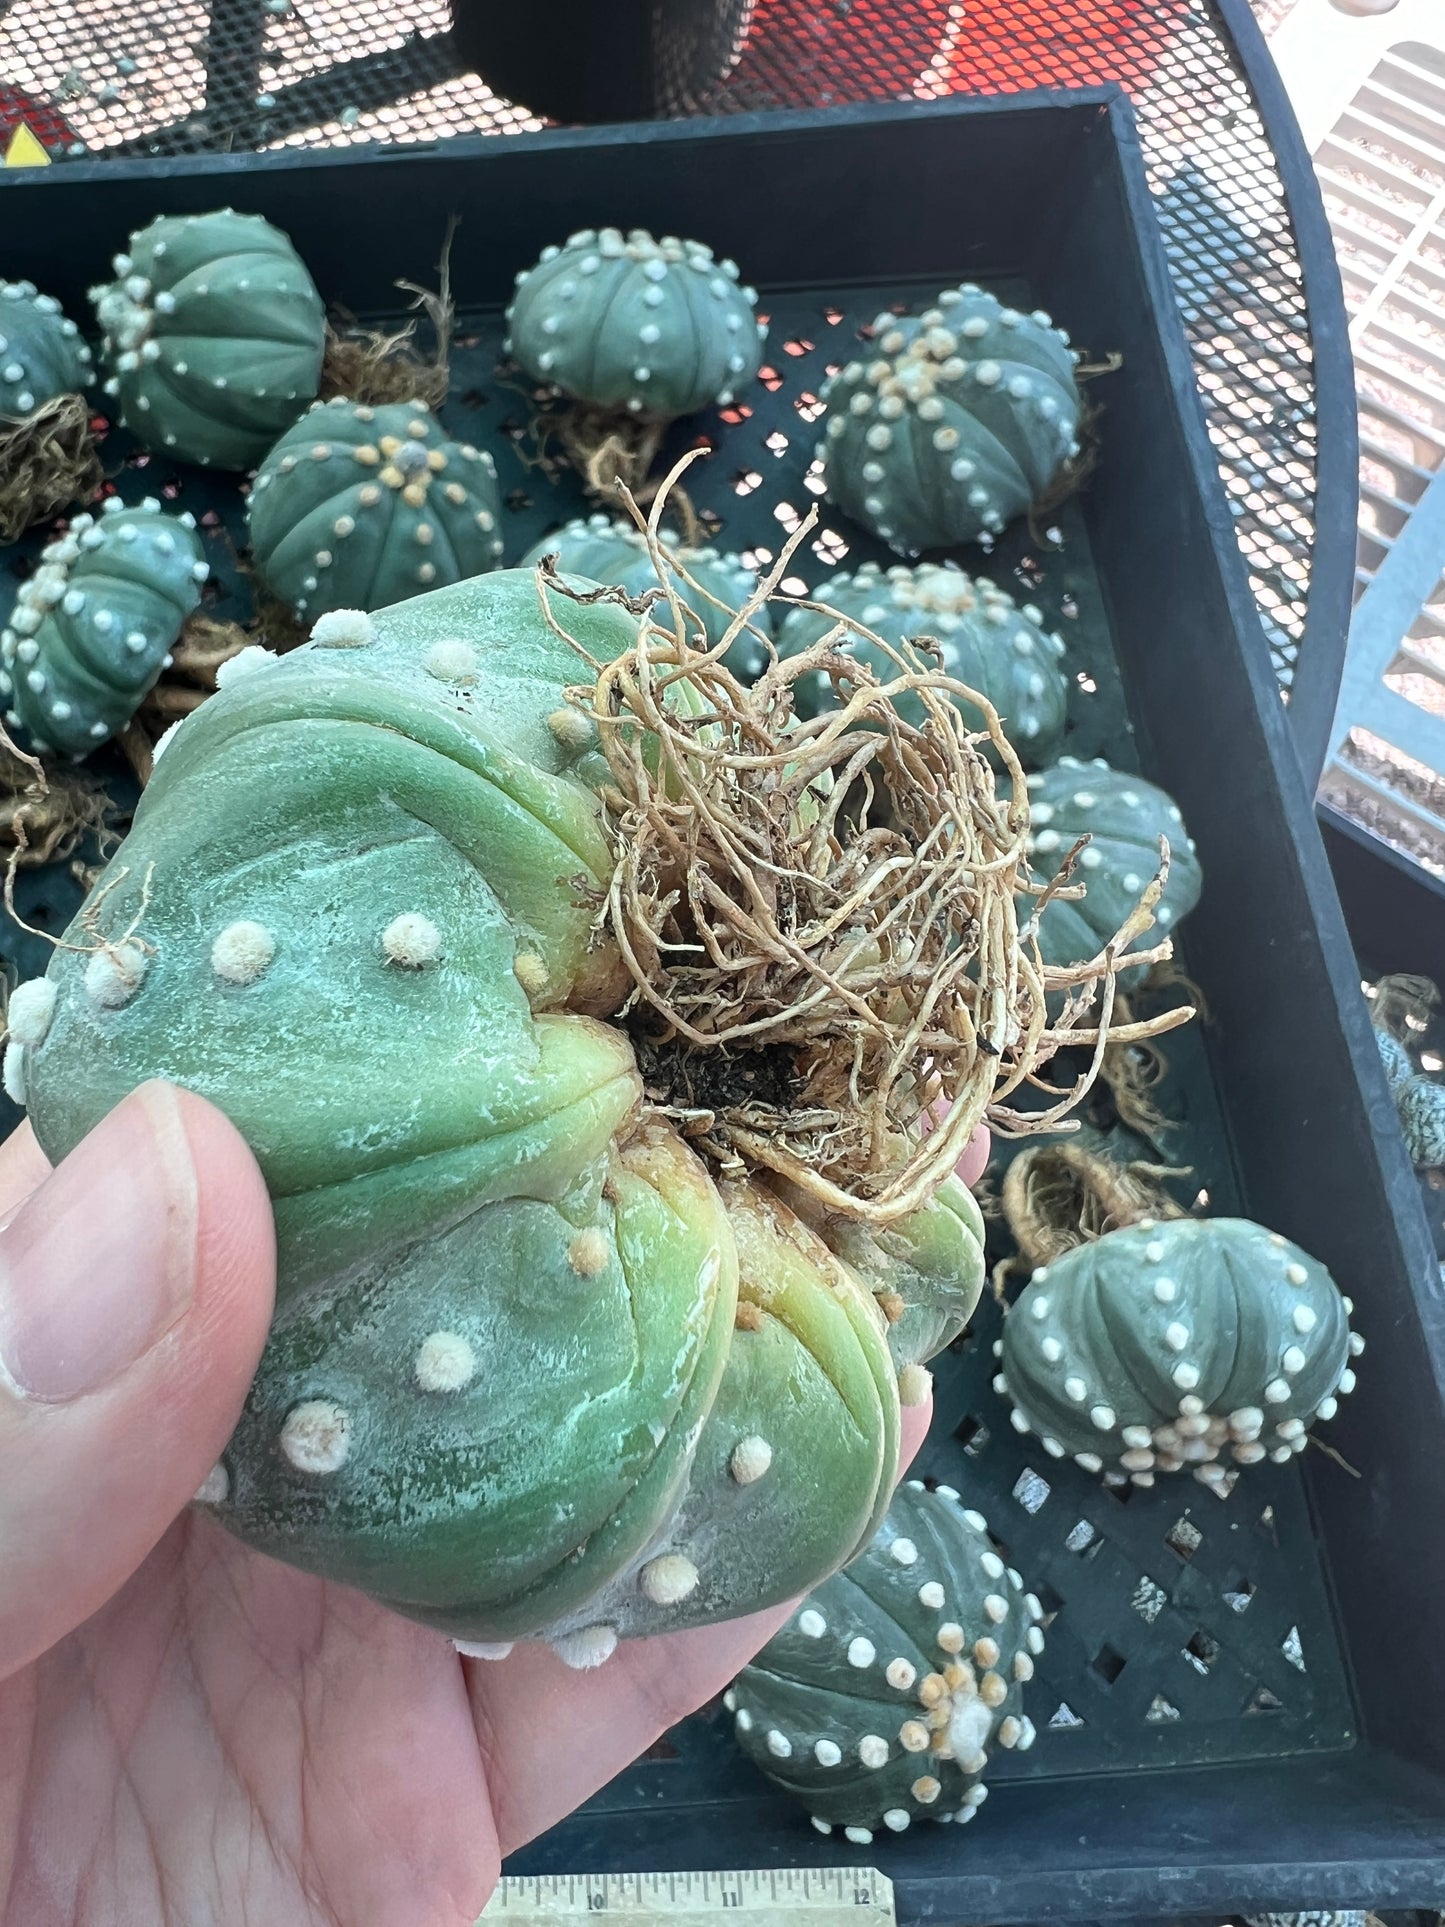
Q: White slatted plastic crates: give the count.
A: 1